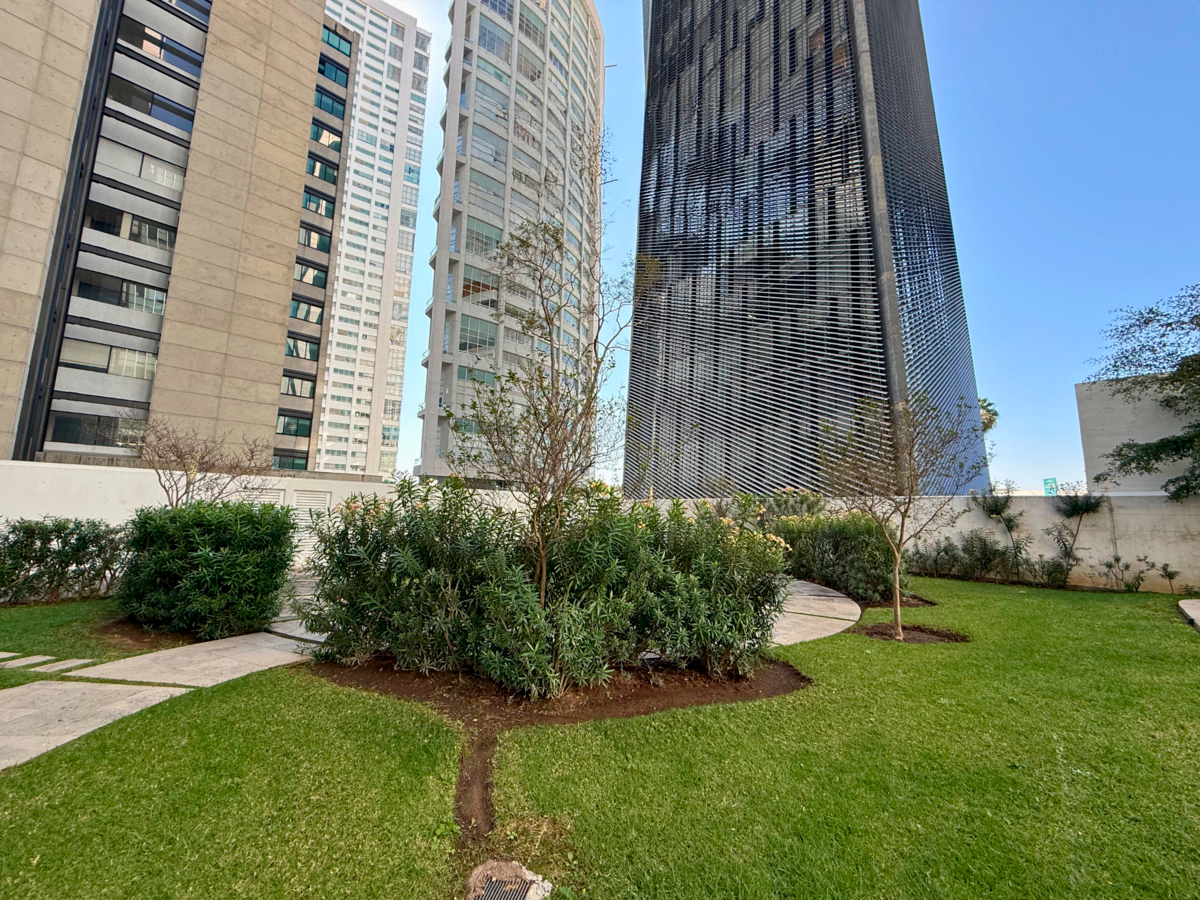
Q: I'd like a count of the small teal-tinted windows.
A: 13